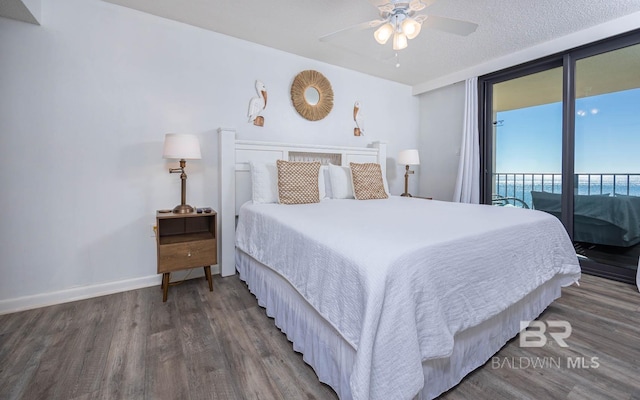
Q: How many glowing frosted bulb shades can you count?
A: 3